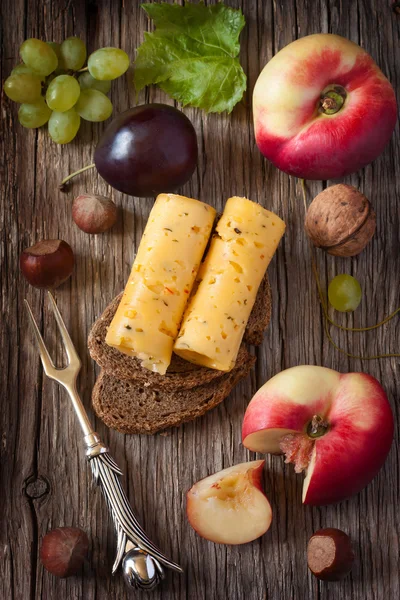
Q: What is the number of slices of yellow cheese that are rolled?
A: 2